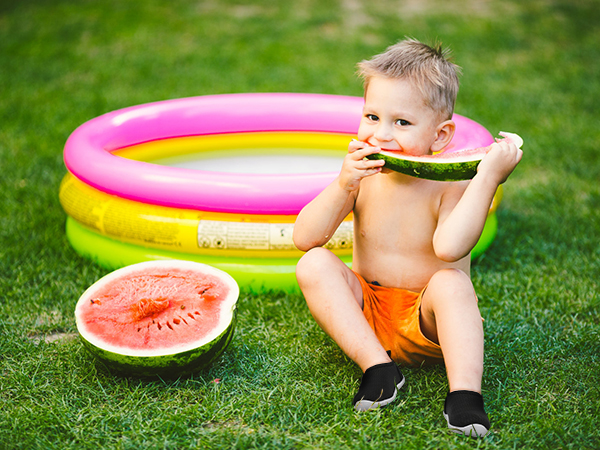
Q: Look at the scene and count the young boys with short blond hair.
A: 1